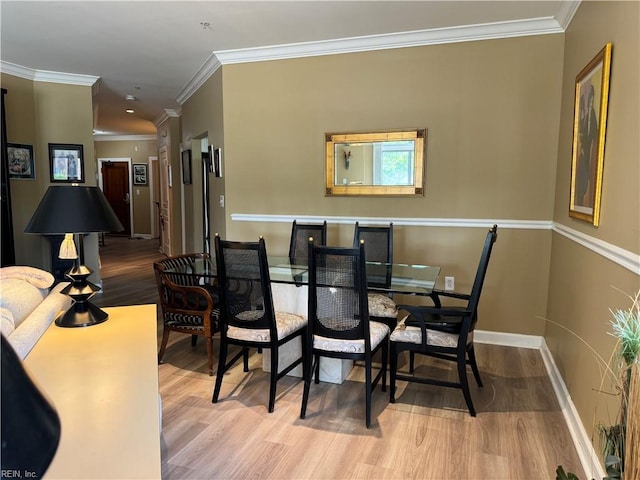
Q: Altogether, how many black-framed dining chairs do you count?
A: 5